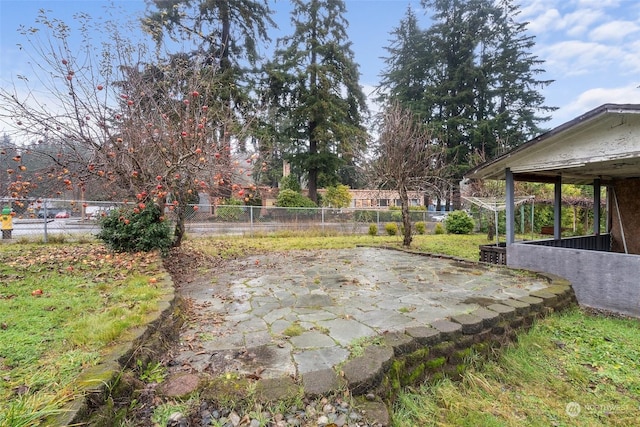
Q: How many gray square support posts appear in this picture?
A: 3